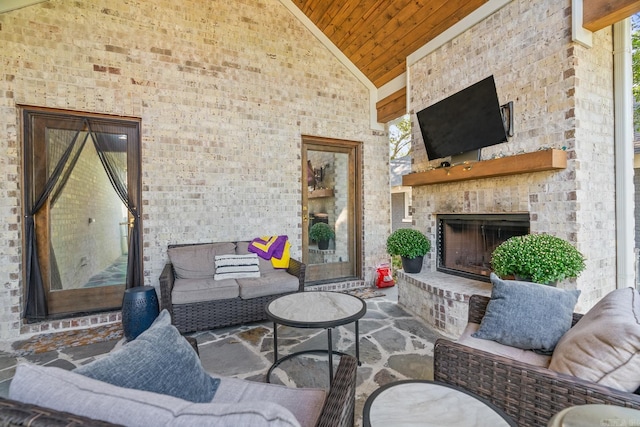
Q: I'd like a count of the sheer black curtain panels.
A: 2